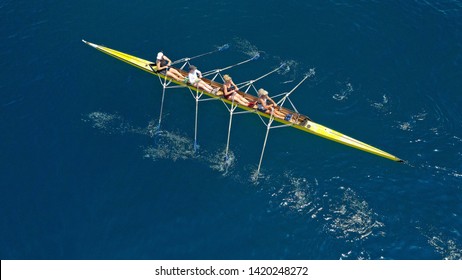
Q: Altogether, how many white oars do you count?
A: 8